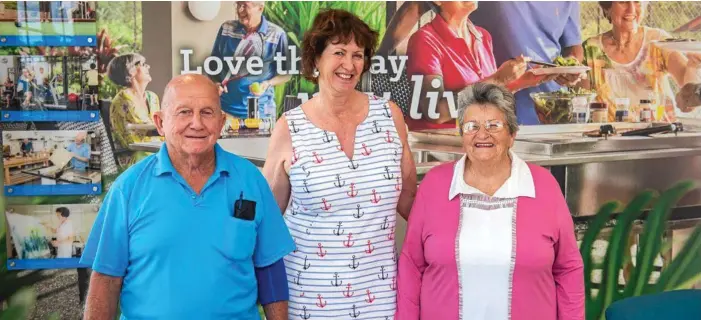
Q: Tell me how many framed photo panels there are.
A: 4